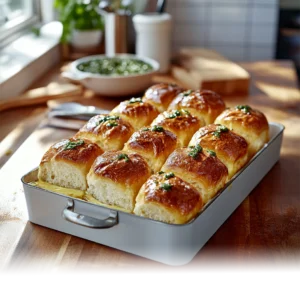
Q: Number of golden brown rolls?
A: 12